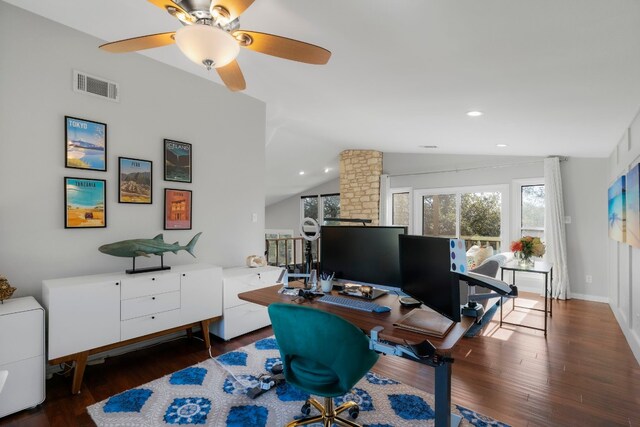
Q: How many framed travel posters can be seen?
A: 5